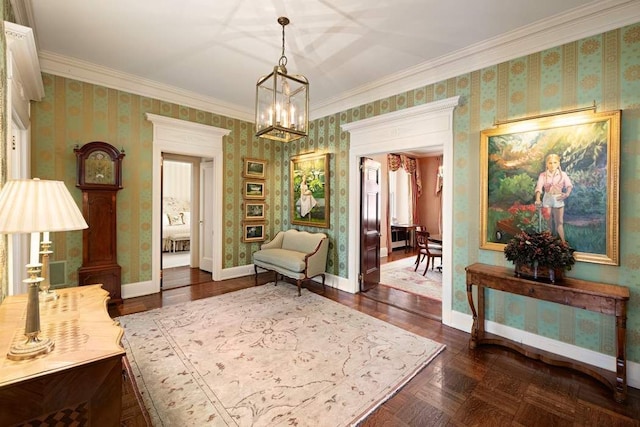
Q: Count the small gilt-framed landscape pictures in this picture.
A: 4